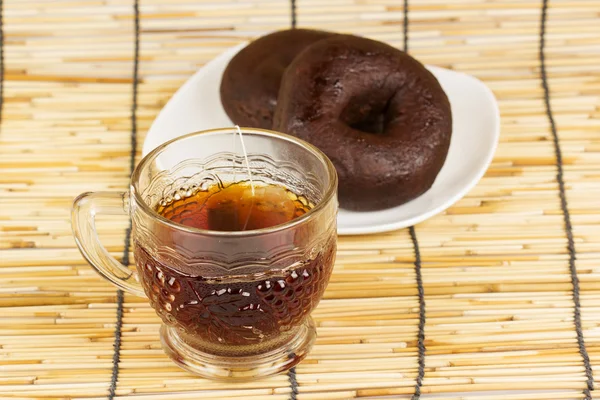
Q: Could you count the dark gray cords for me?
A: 5